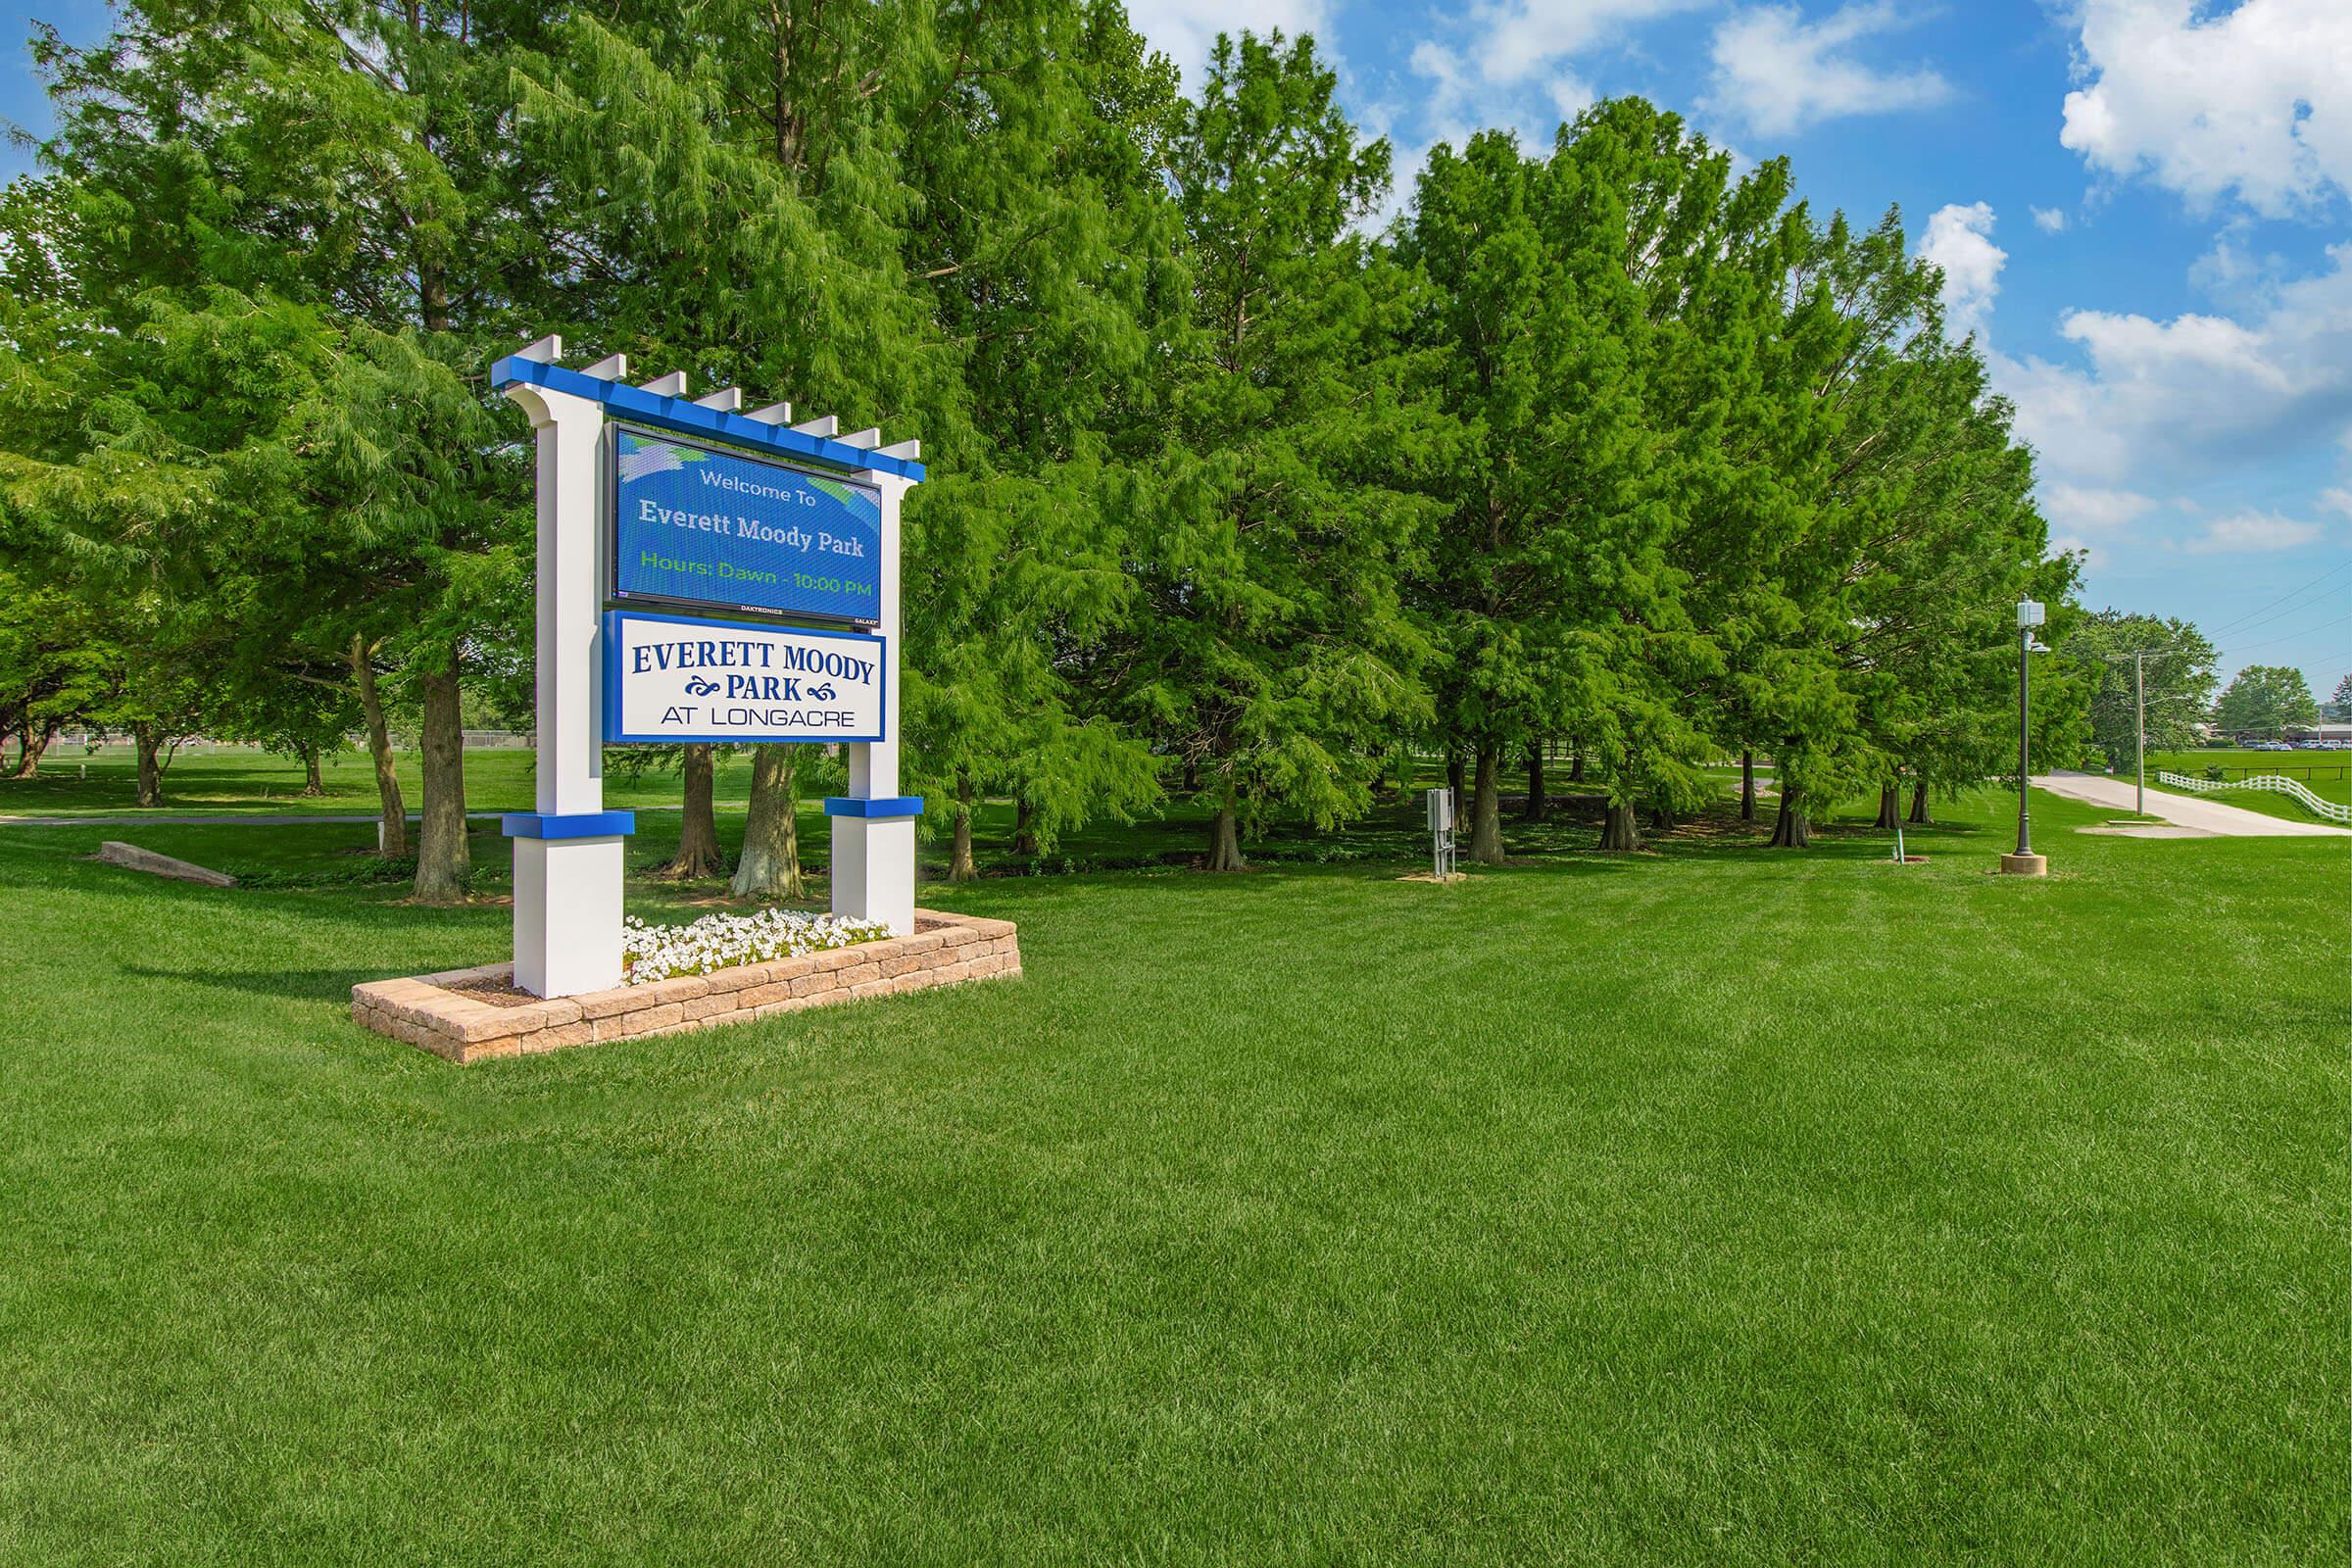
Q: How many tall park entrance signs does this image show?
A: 1